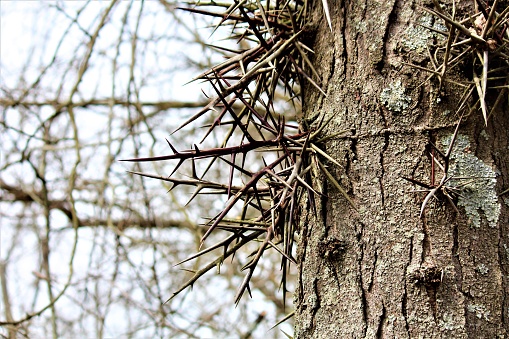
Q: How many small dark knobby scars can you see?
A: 2